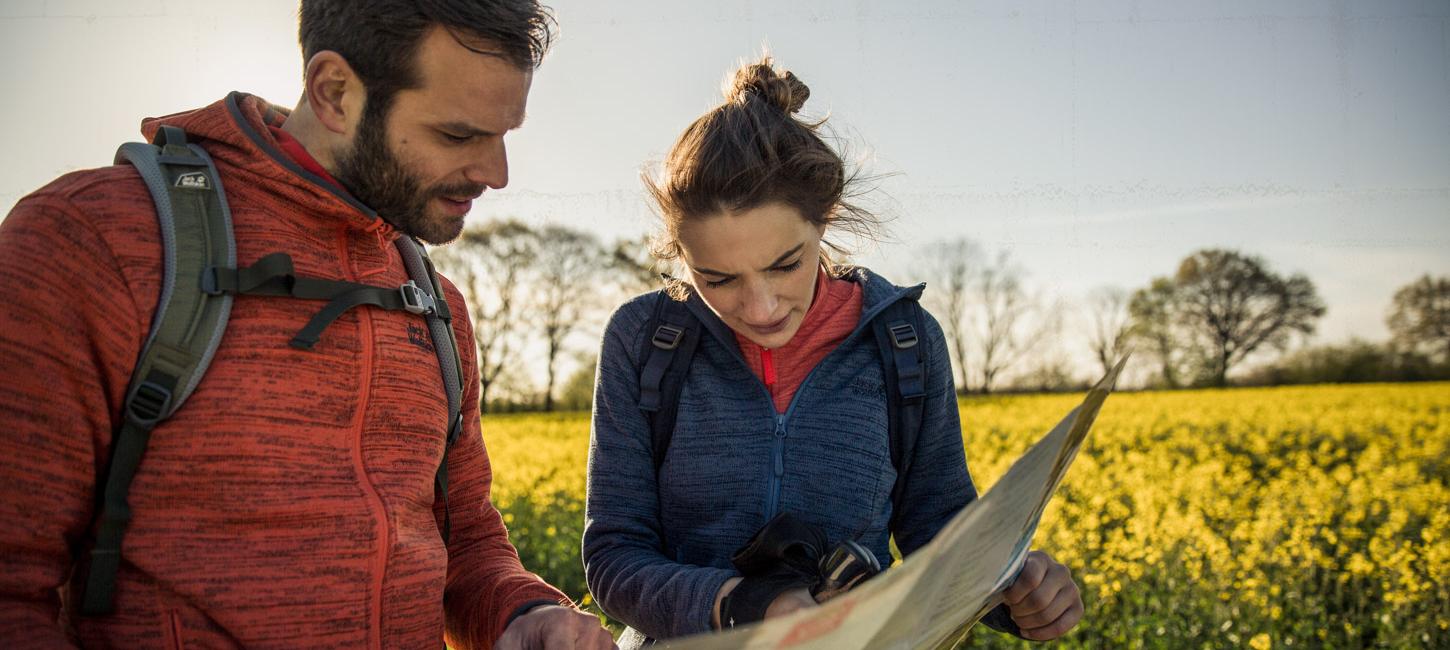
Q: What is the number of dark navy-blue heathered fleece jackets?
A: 1